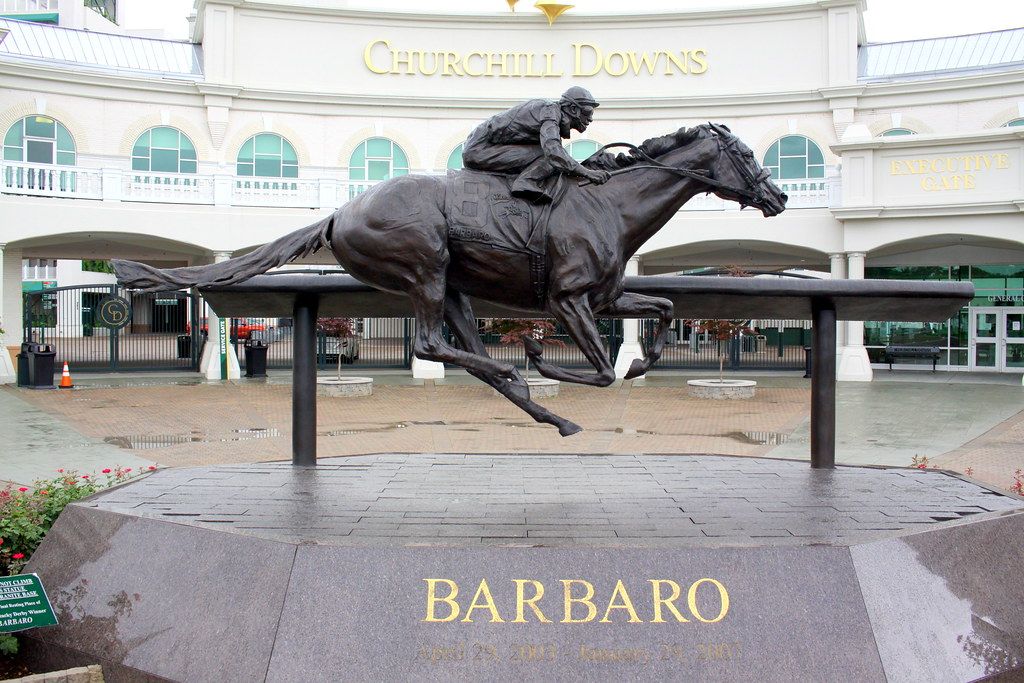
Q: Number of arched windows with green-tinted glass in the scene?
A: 9